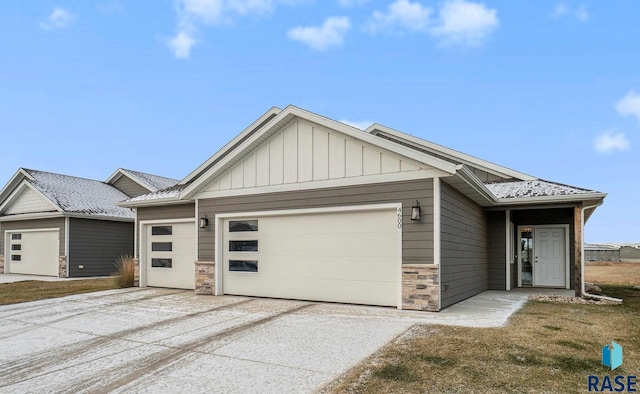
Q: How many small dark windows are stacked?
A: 9